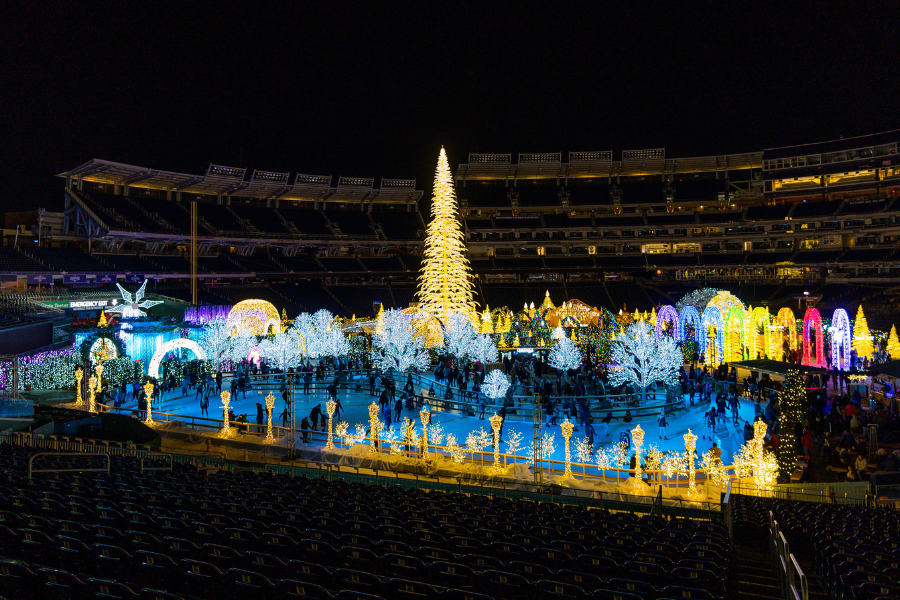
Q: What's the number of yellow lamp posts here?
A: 14